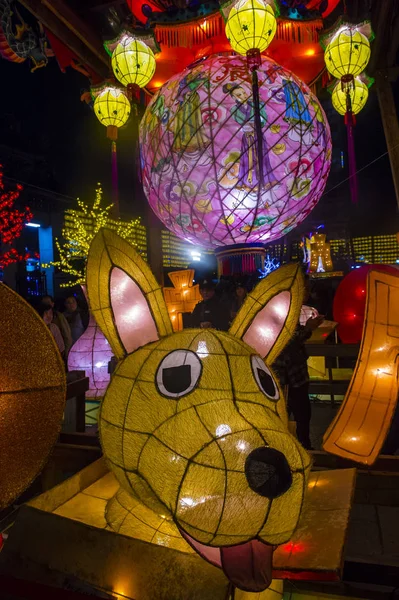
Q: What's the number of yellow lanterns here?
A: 5